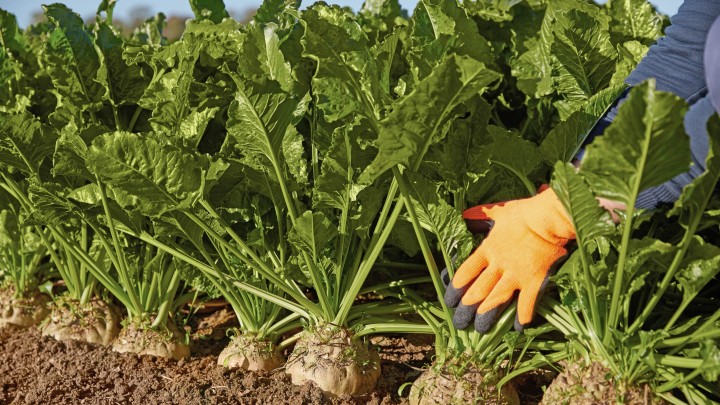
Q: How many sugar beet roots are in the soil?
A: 7